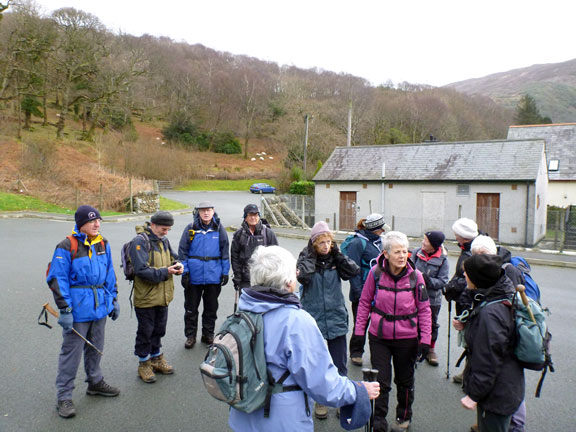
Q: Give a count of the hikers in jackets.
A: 12